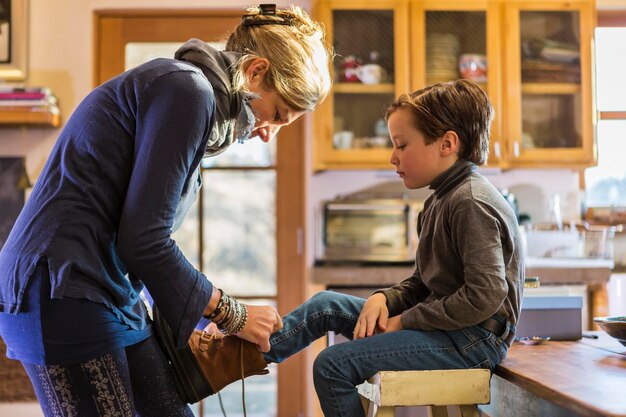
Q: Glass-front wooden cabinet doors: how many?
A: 3